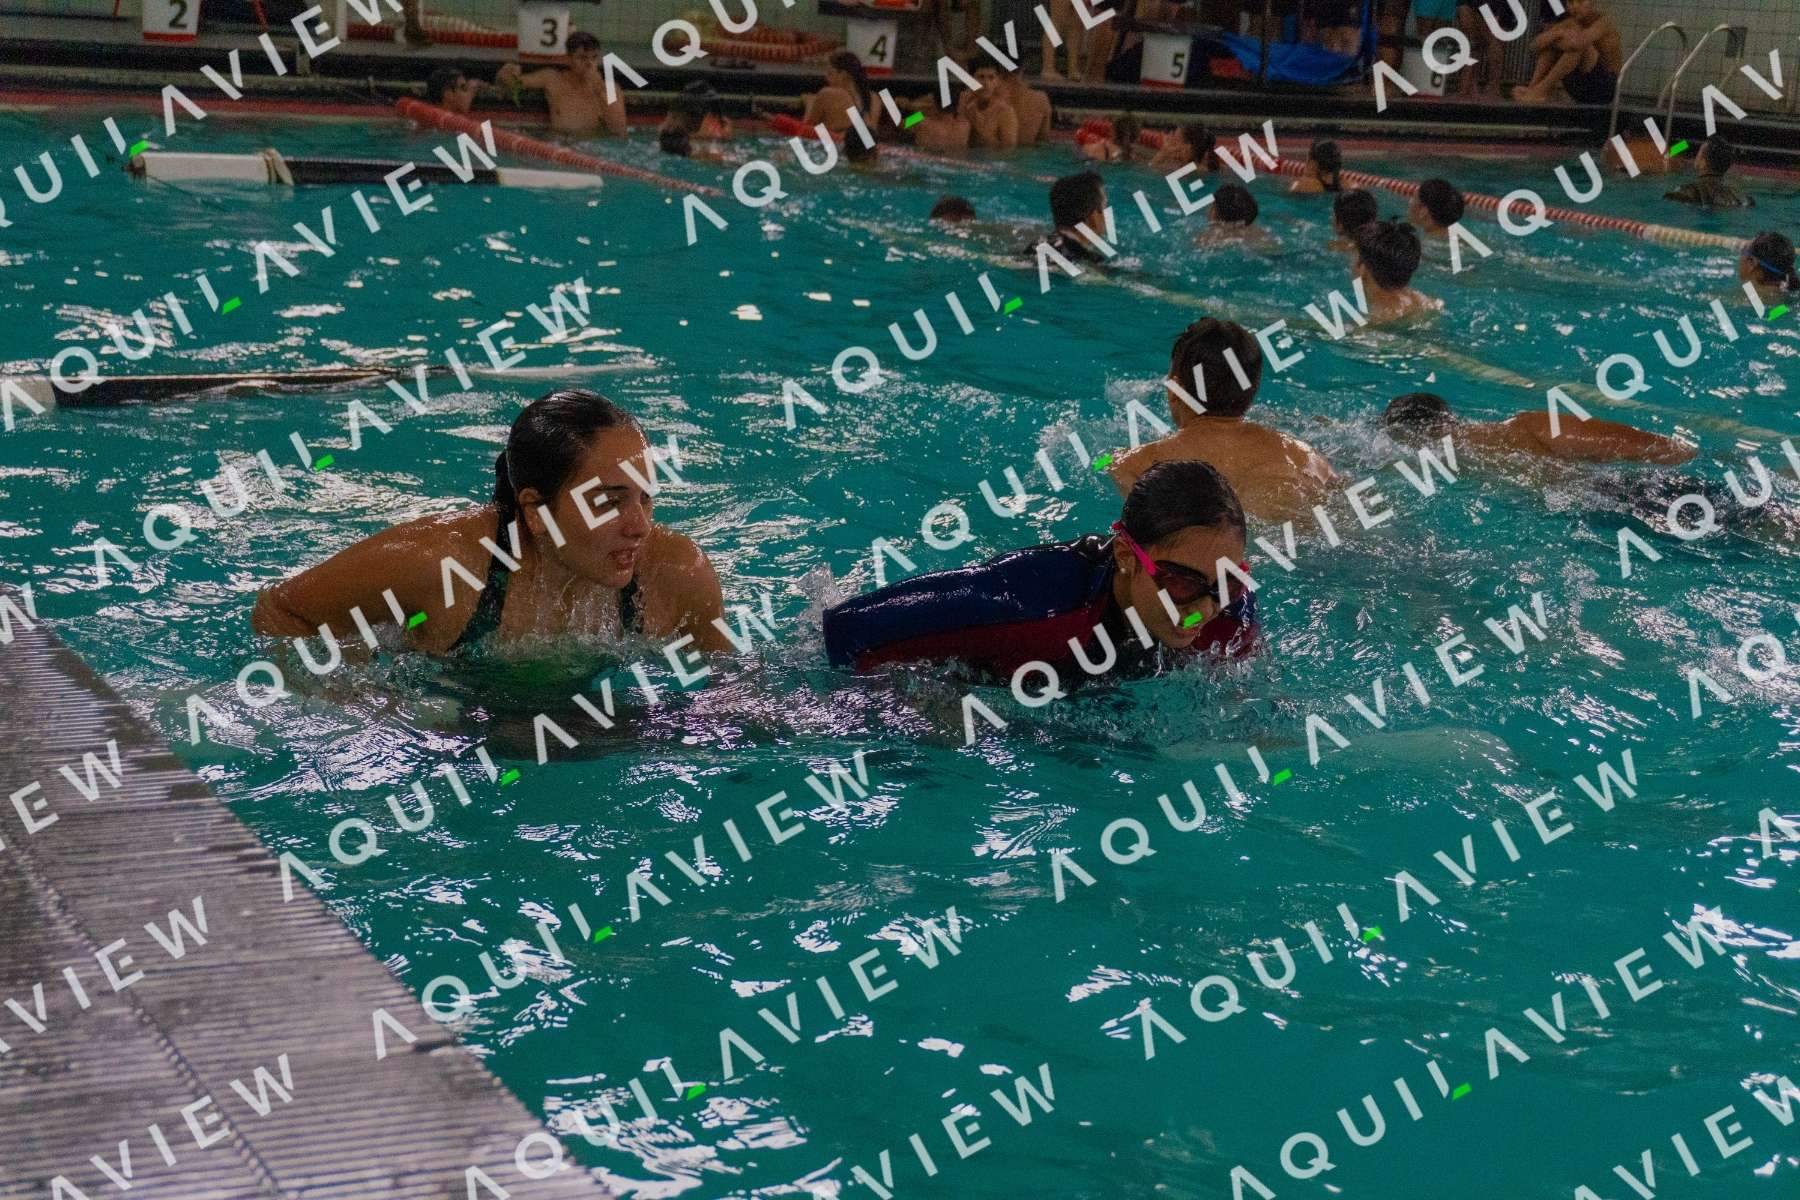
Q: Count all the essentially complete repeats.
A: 12